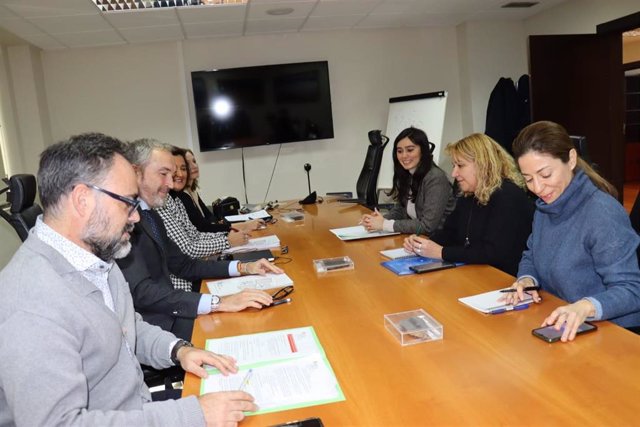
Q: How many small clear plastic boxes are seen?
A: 3